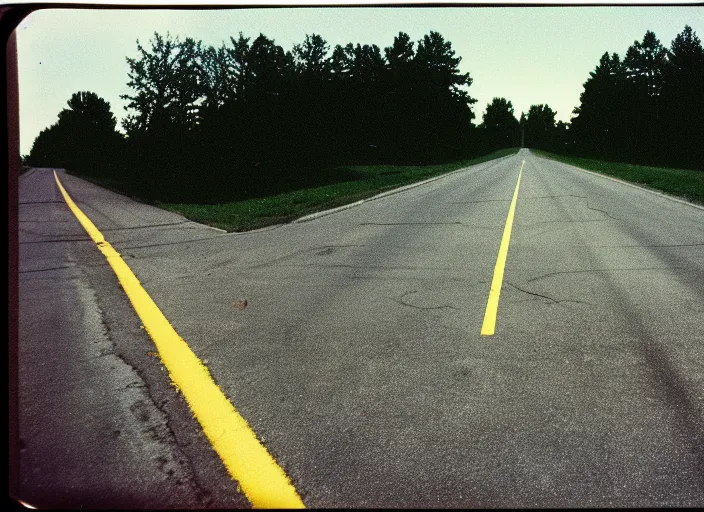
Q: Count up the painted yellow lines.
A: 2